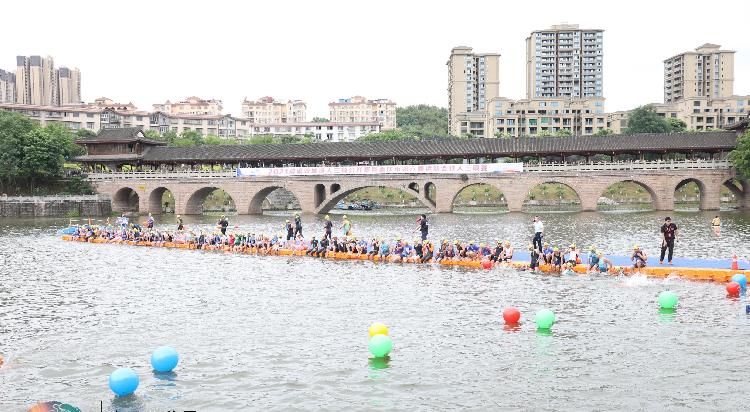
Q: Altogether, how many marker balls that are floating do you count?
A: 10